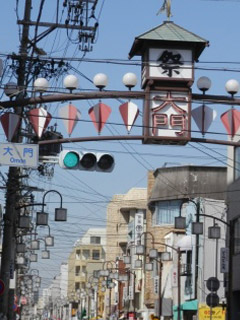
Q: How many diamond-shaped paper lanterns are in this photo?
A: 7